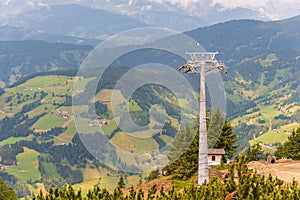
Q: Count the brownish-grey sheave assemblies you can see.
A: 2